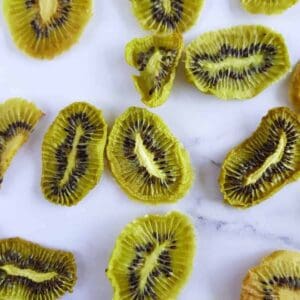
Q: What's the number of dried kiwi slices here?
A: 13